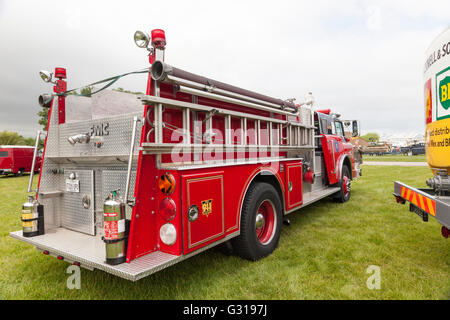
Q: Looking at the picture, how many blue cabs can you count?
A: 0